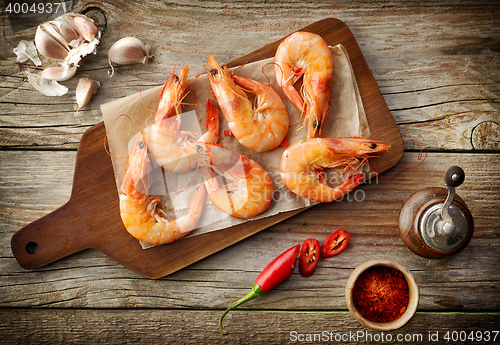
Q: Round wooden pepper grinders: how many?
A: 1